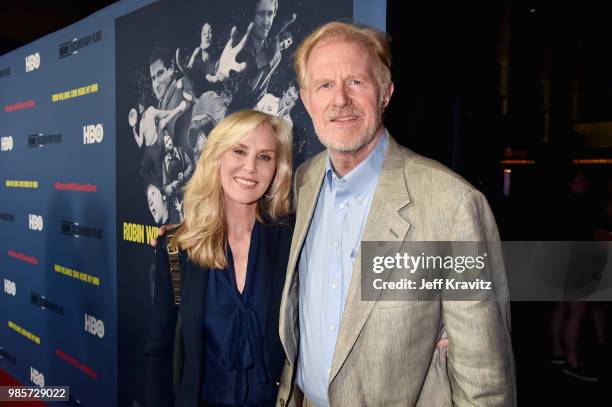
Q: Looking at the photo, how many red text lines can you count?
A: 4